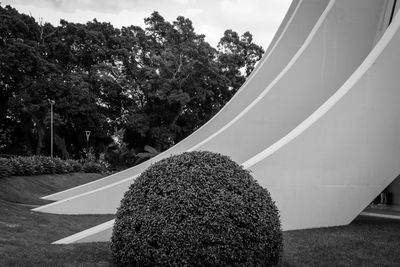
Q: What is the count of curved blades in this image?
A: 3